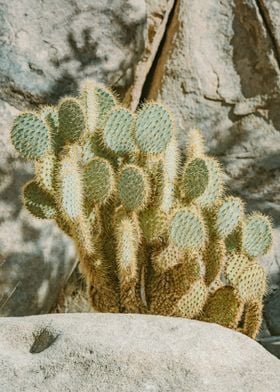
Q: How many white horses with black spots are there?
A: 0